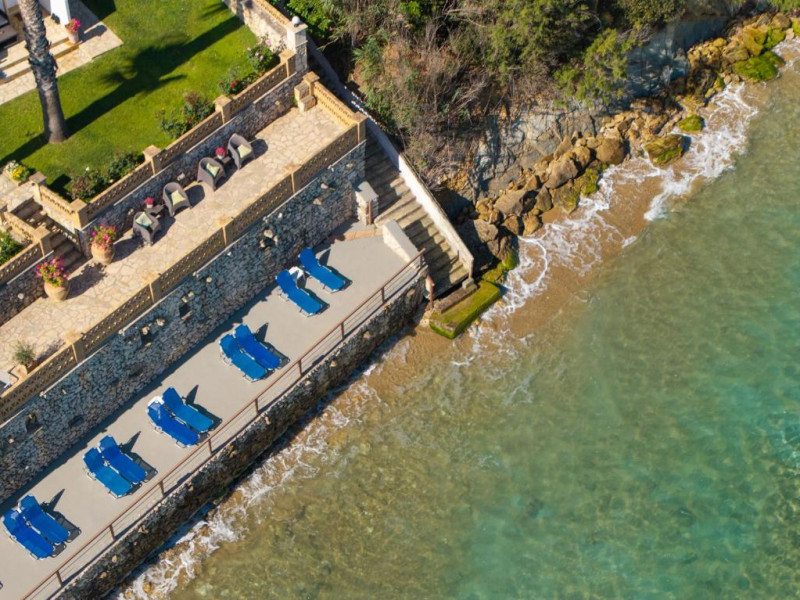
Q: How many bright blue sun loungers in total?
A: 10